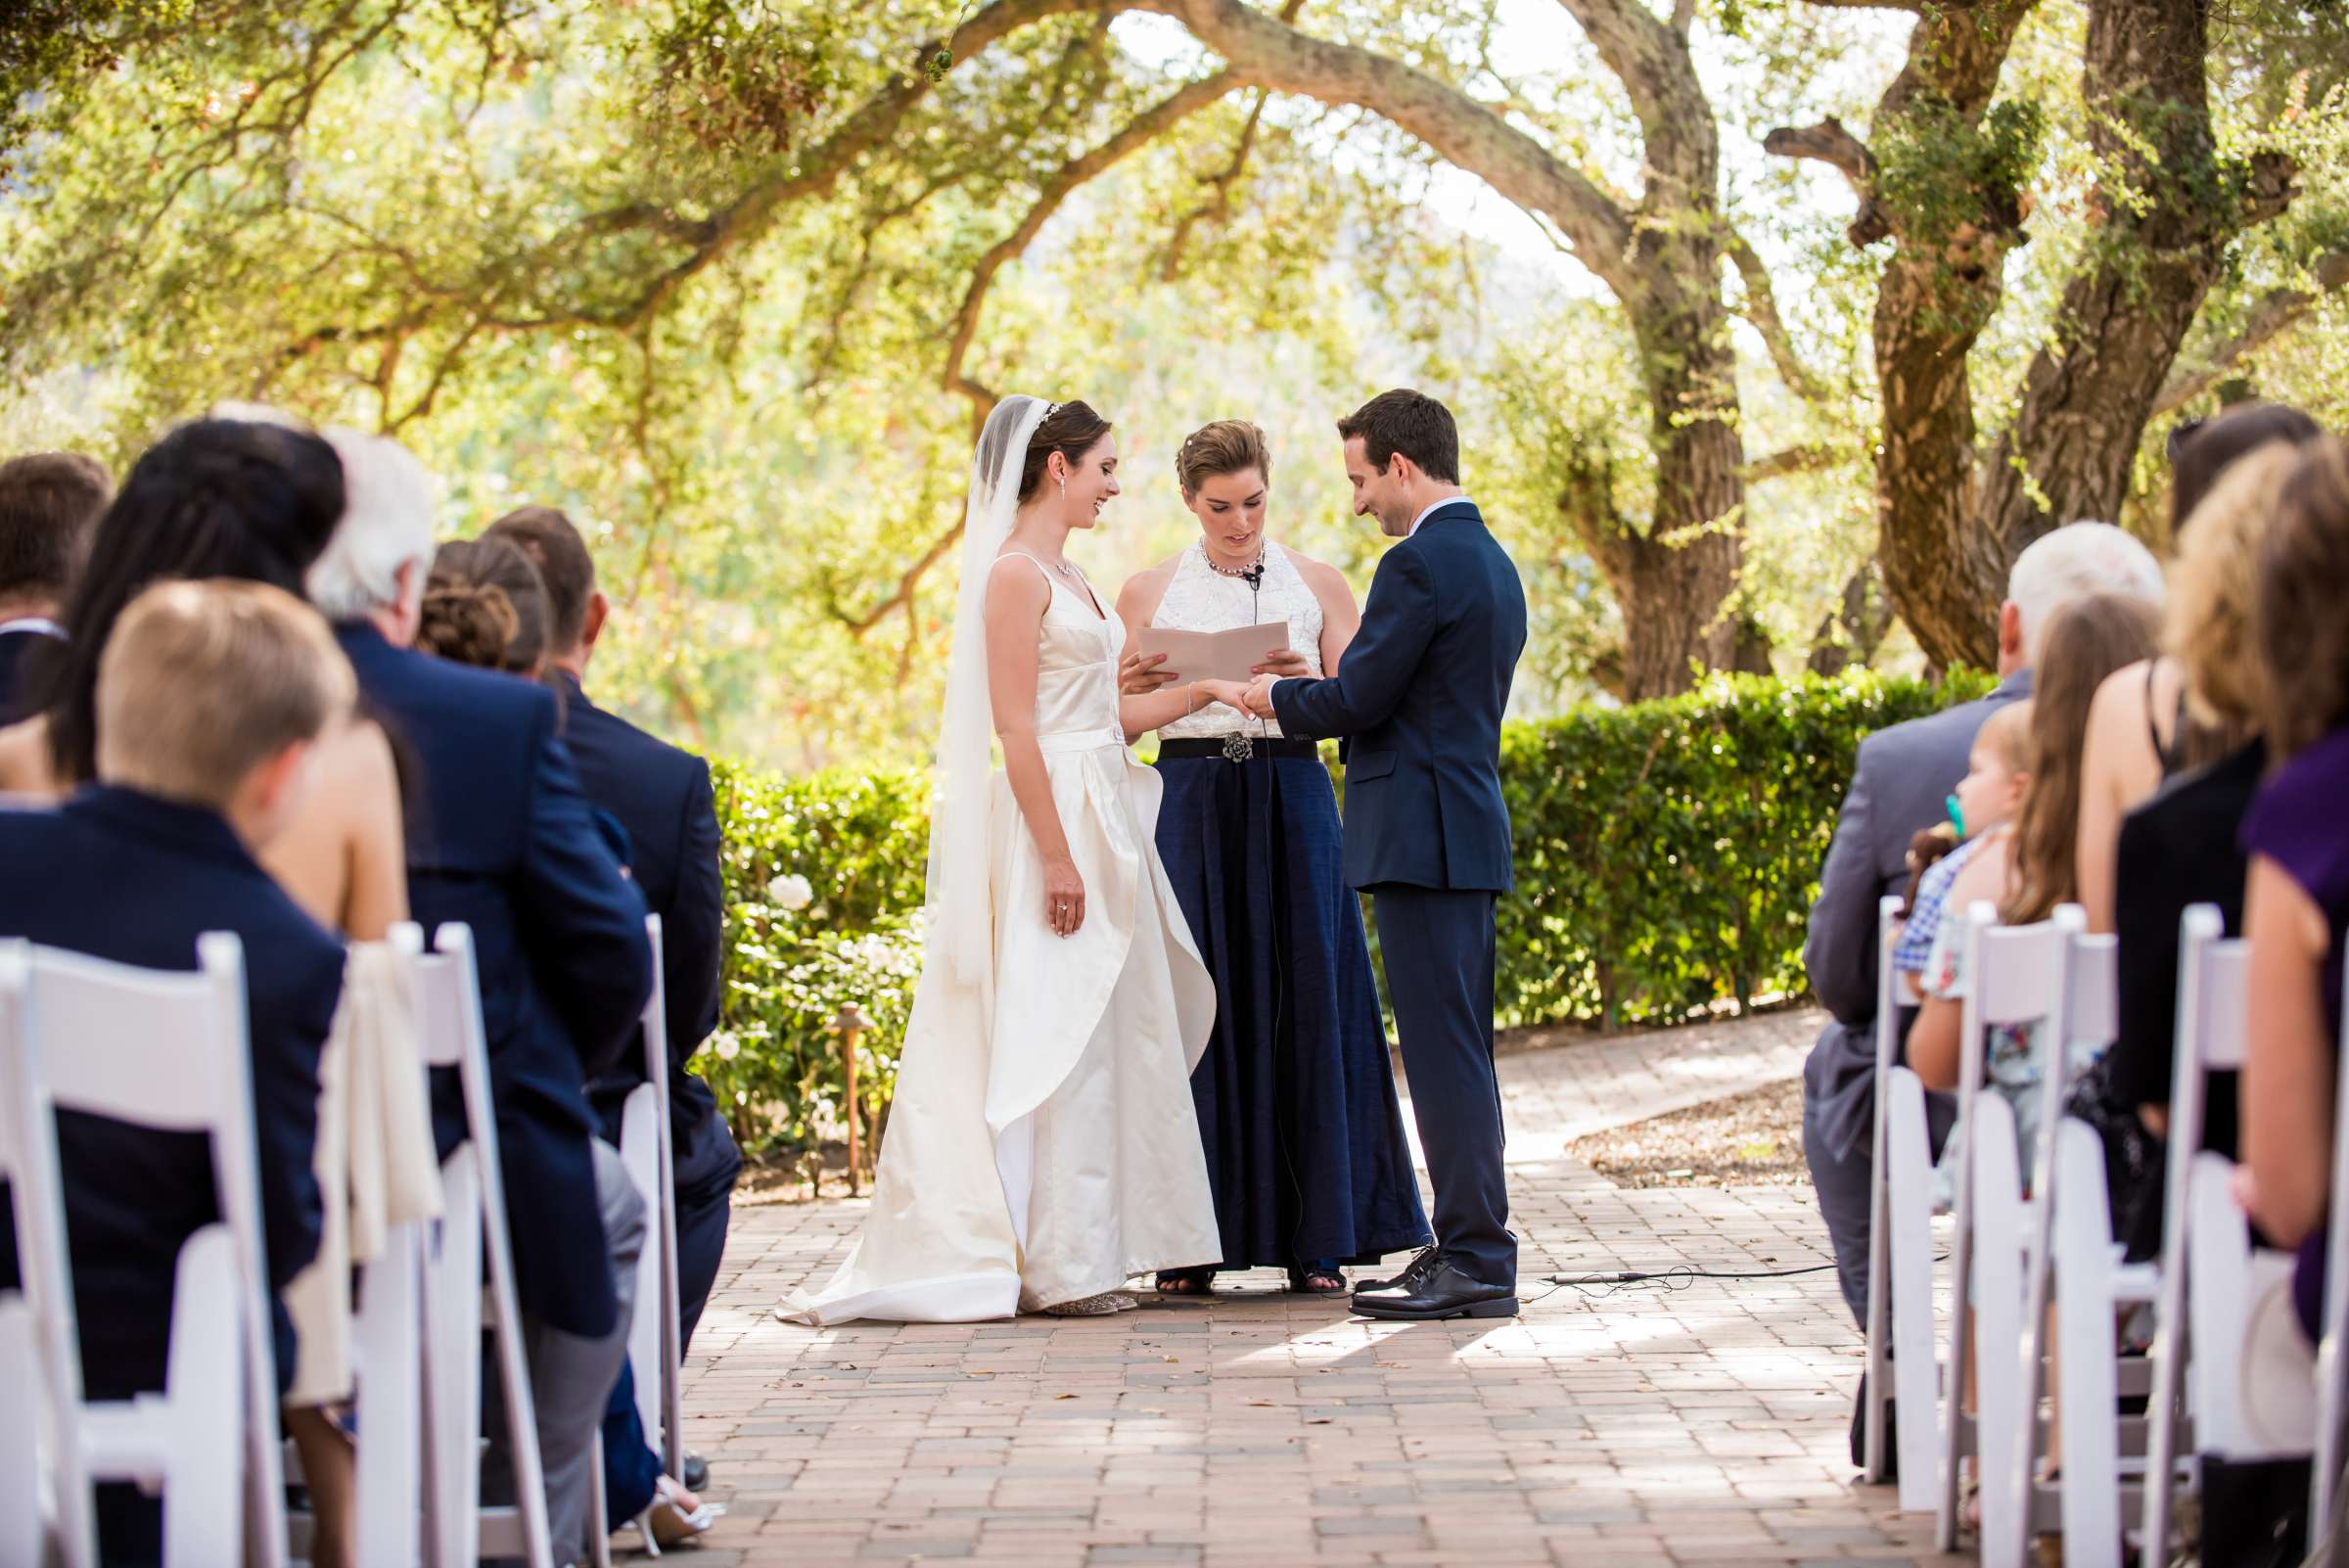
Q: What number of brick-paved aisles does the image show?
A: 1